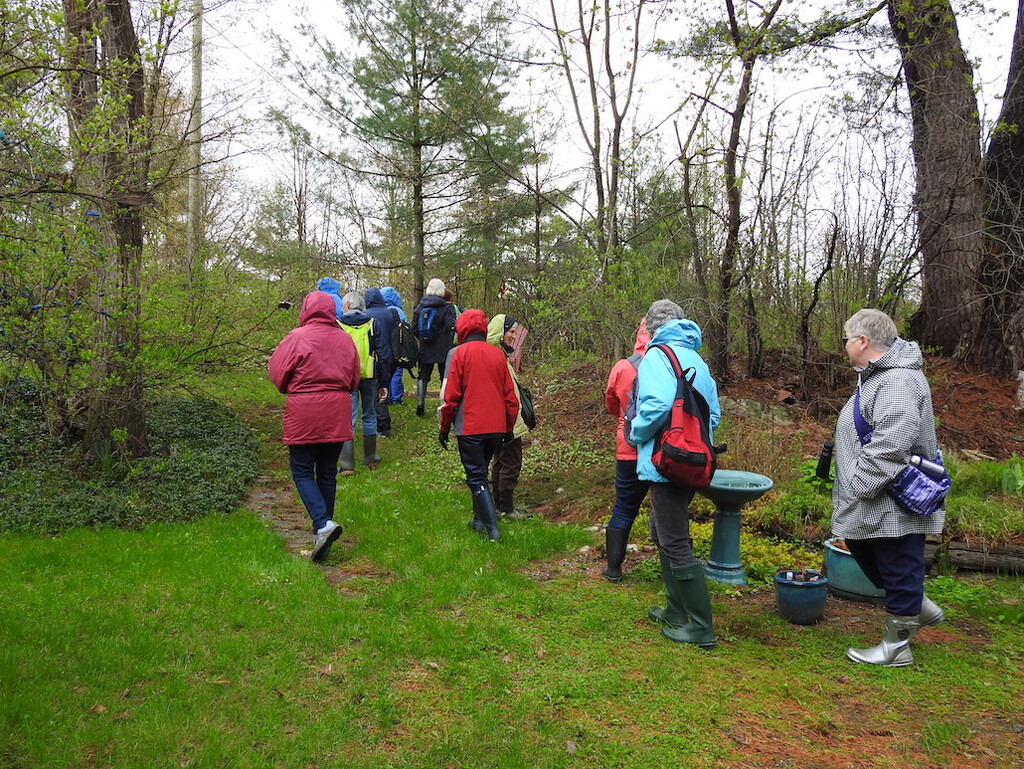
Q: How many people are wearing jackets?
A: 12